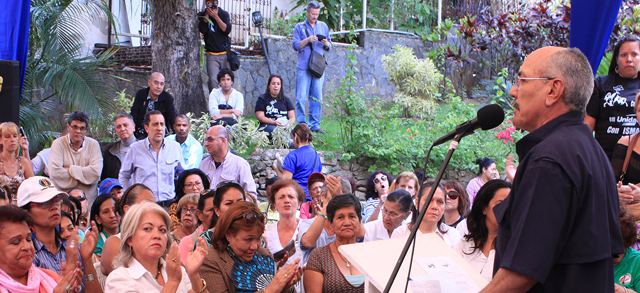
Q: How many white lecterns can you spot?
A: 1